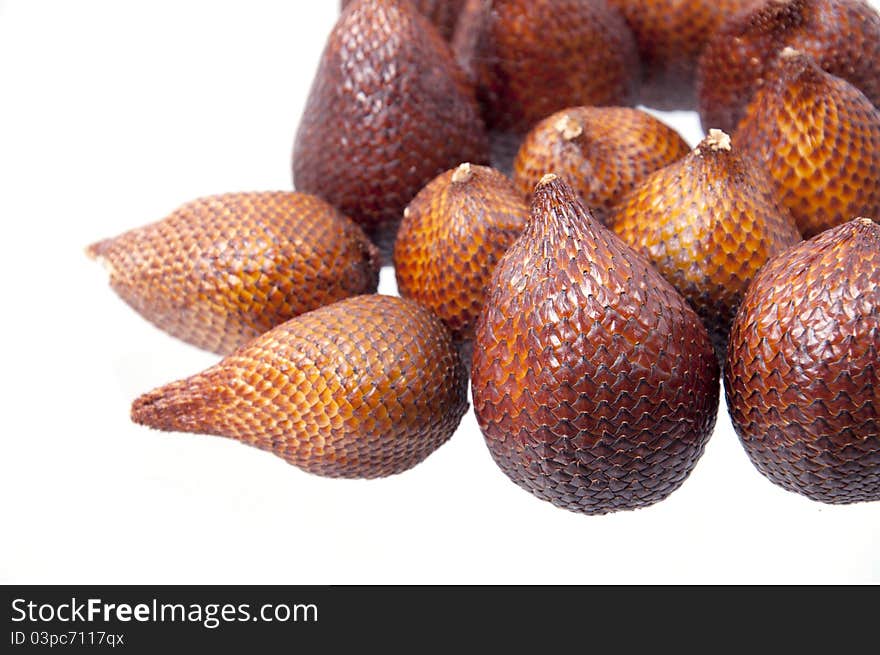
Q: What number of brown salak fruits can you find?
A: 13